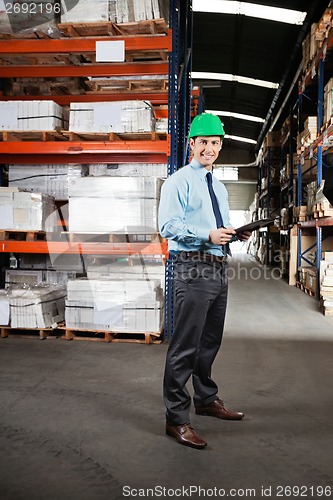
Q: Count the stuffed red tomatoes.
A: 0